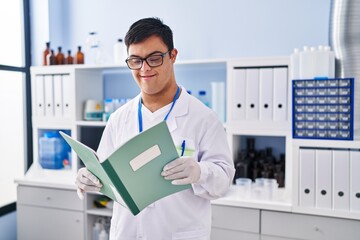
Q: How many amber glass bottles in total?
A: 5